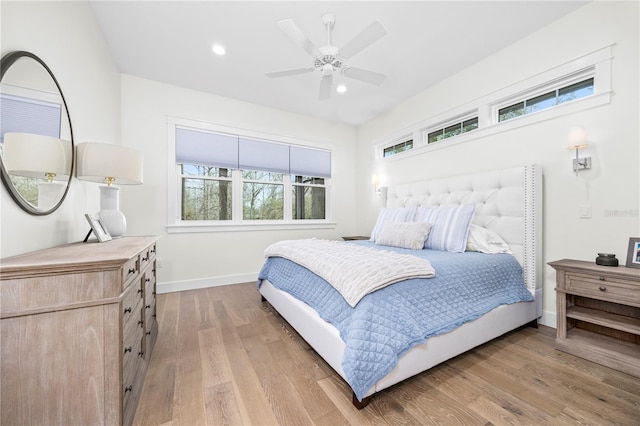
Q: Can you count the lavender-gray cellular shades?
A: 3